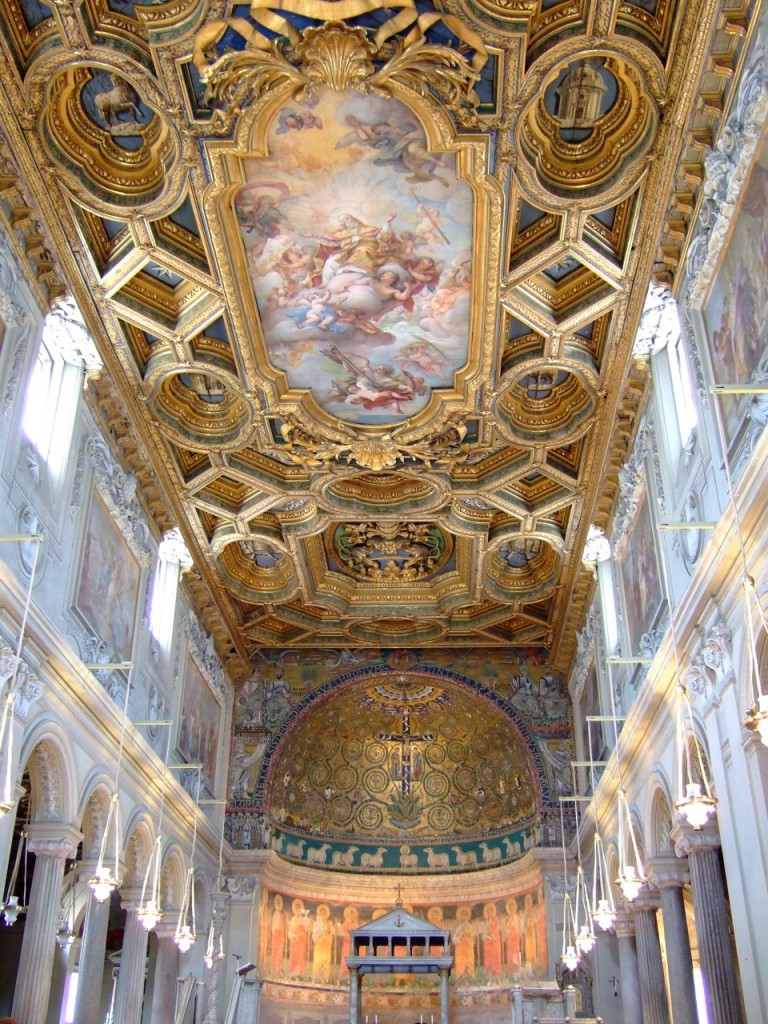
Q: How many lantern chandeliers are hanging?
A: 13